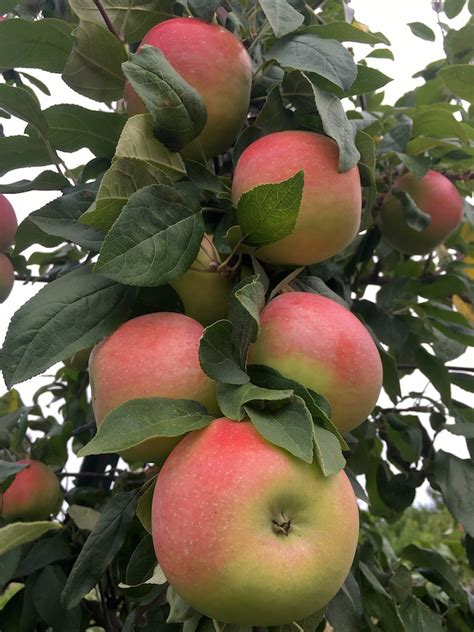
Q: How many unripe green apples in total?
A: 1